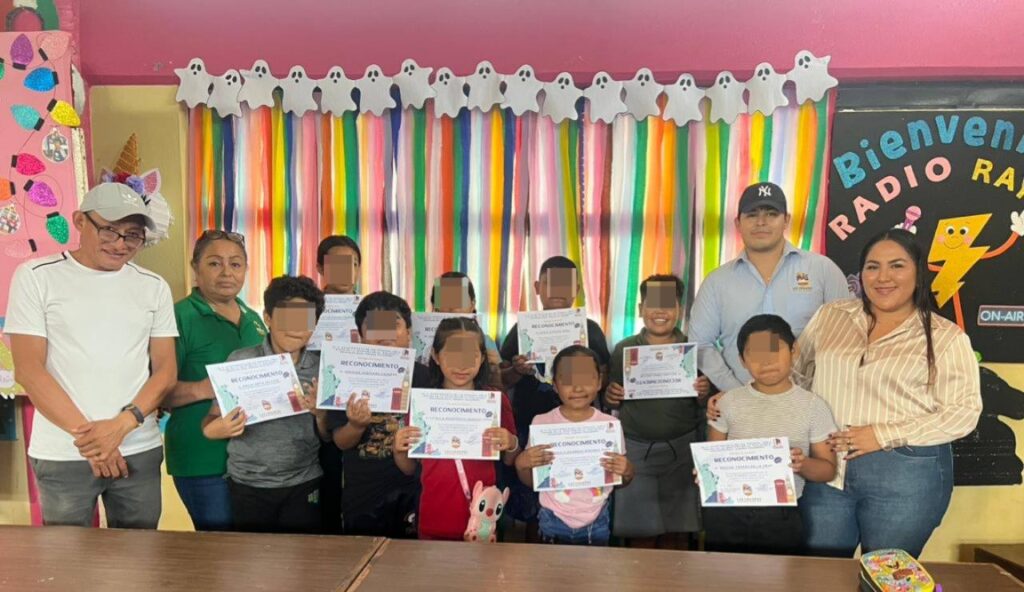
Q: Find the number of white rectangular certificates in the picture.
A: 9